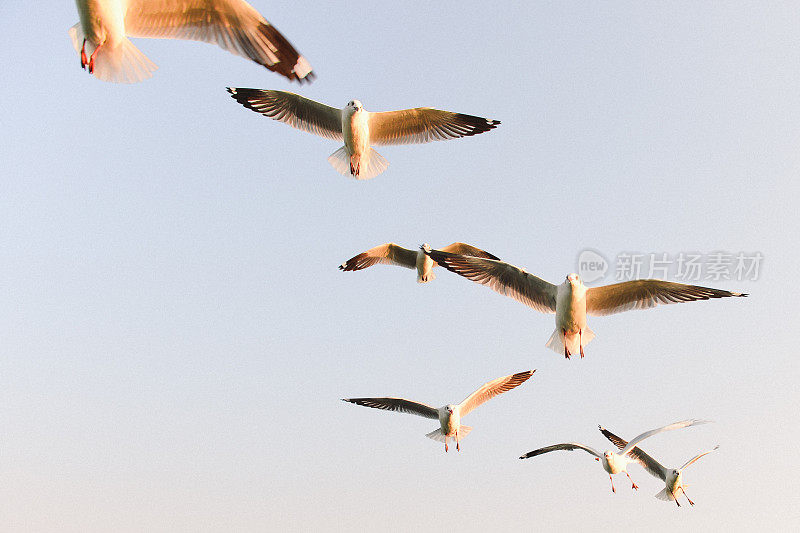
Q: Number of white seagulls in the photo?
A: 7